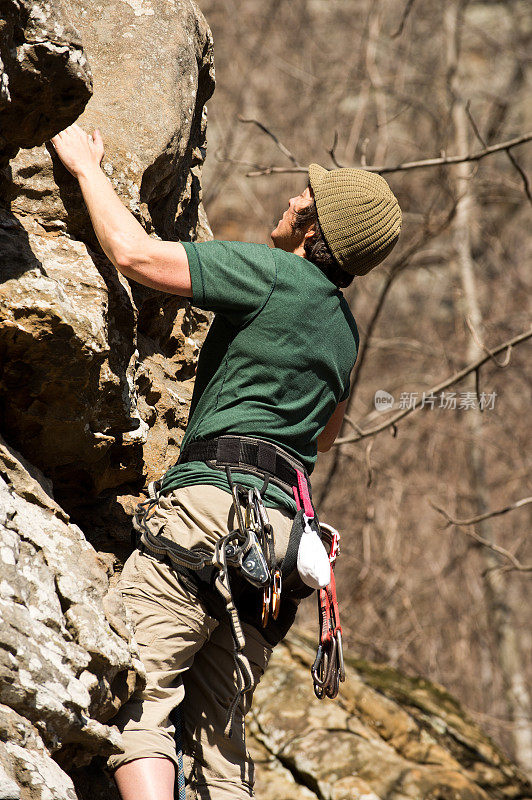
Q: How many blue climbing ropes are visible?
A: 1